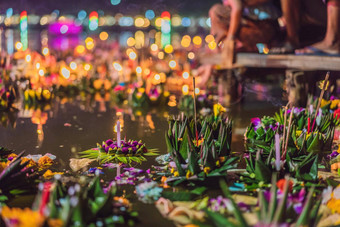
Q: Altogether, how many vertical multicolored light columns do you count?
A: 3